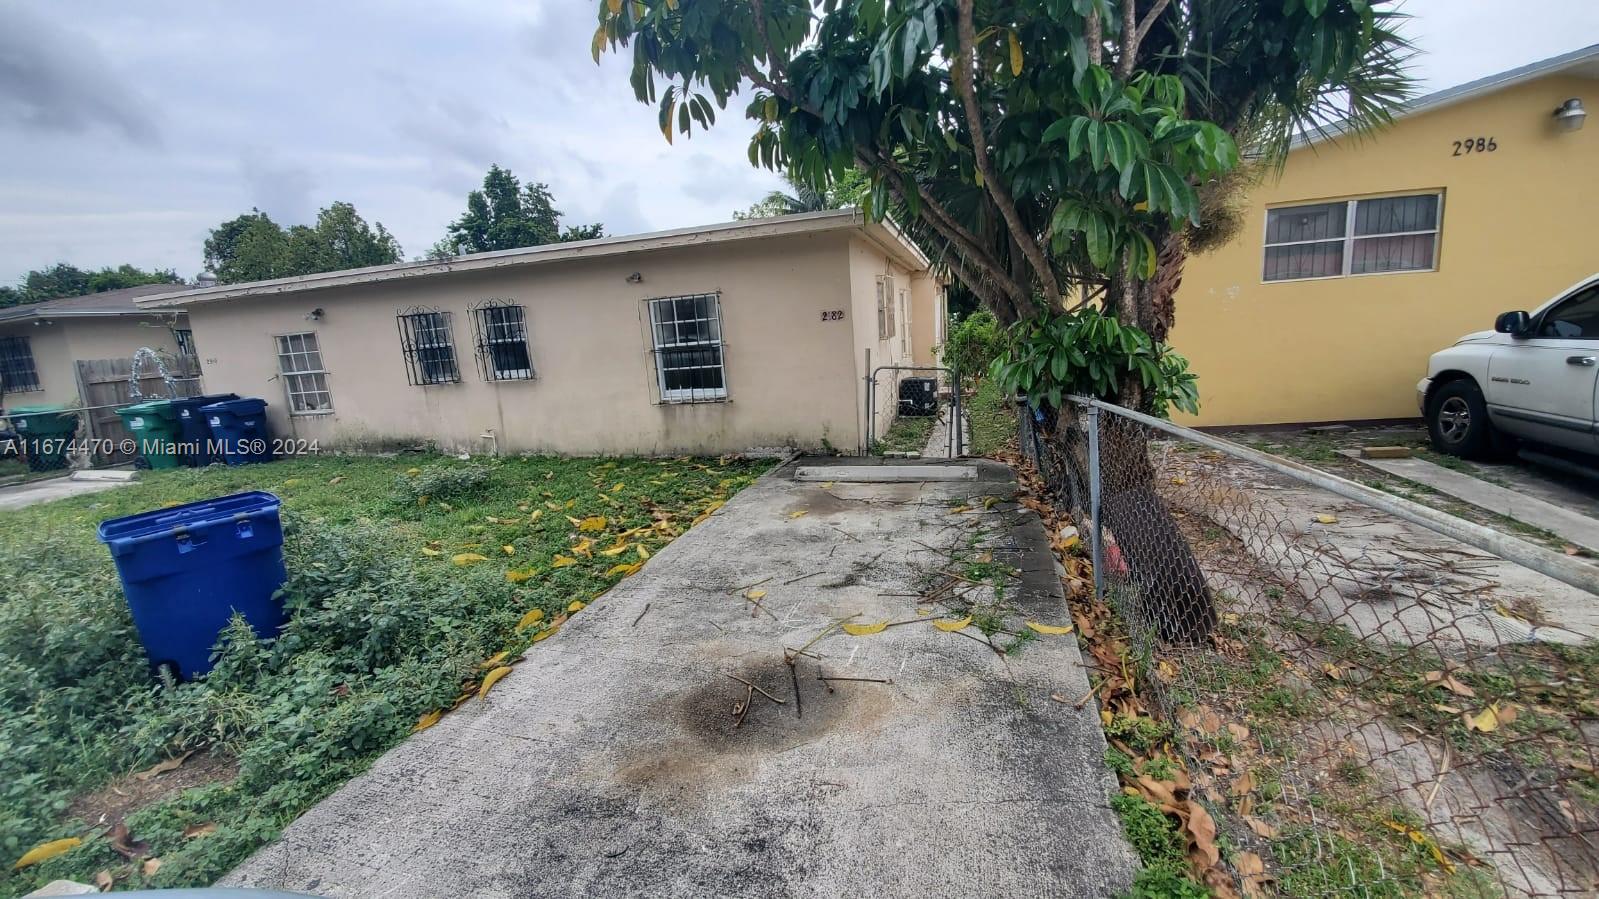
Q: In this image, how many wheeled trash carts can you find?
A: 5